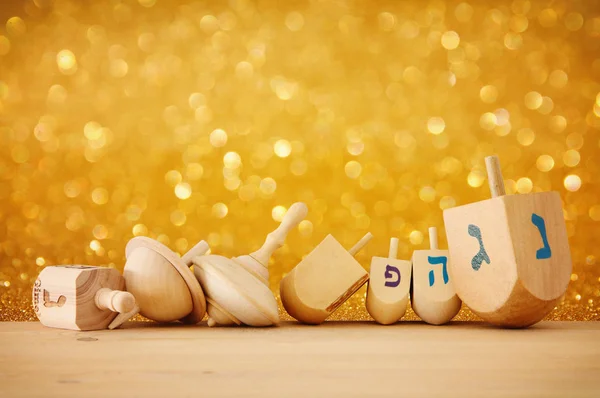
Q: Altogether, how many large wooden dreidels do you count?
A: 1